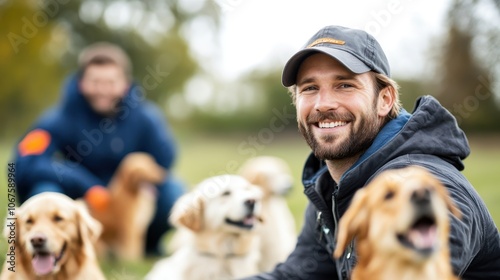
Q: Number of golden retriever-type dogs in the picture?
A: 5